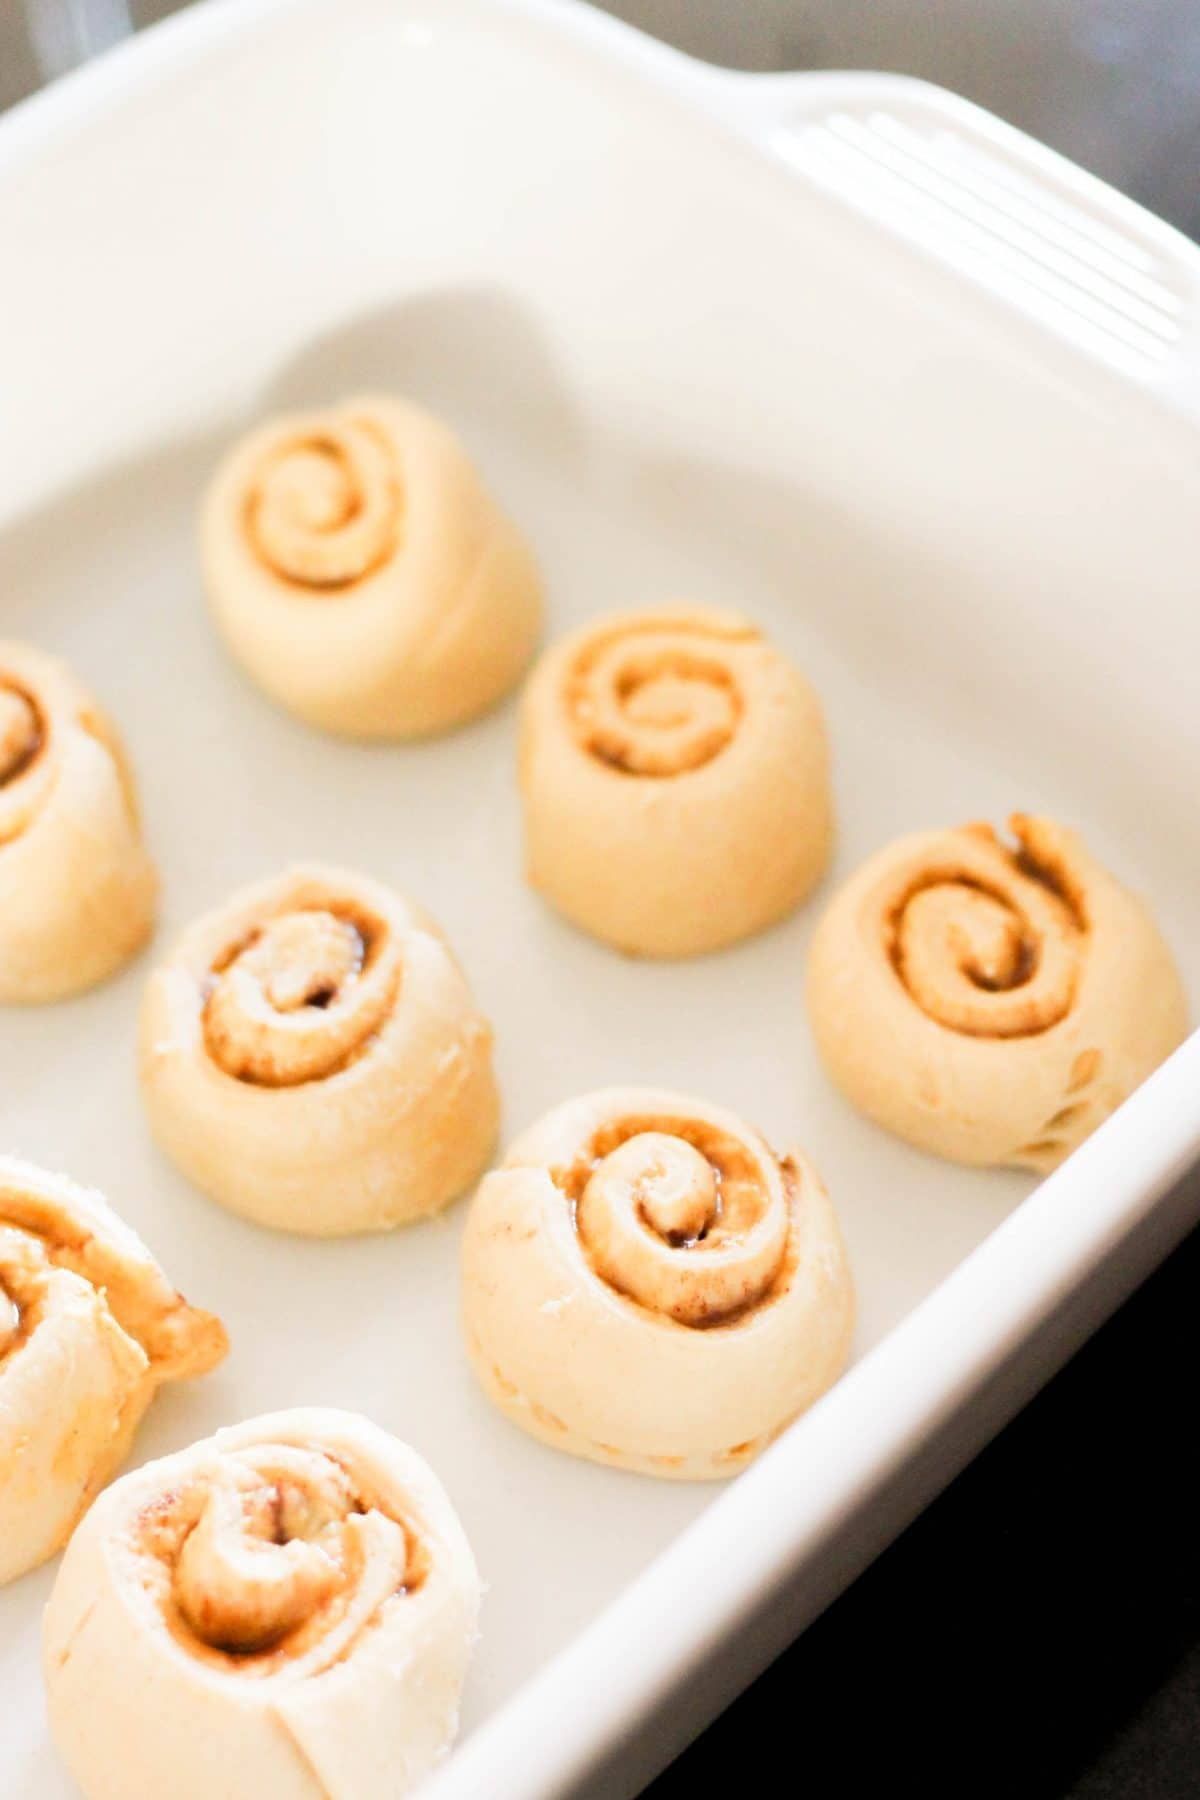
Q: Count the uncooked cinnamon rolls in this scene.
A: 8